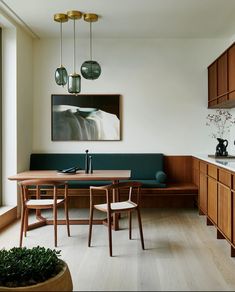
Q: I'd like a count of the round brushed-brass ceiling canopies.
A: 3